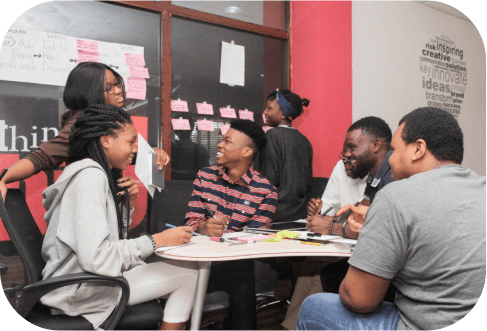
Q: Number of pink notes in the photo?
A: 14